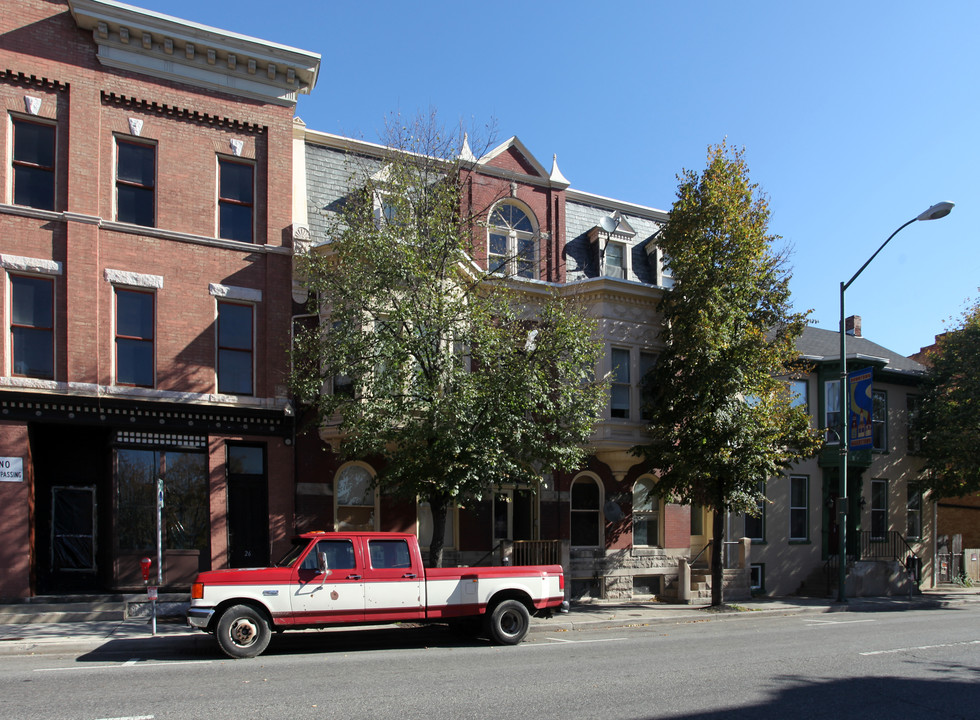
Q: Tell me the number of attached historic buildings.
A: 3